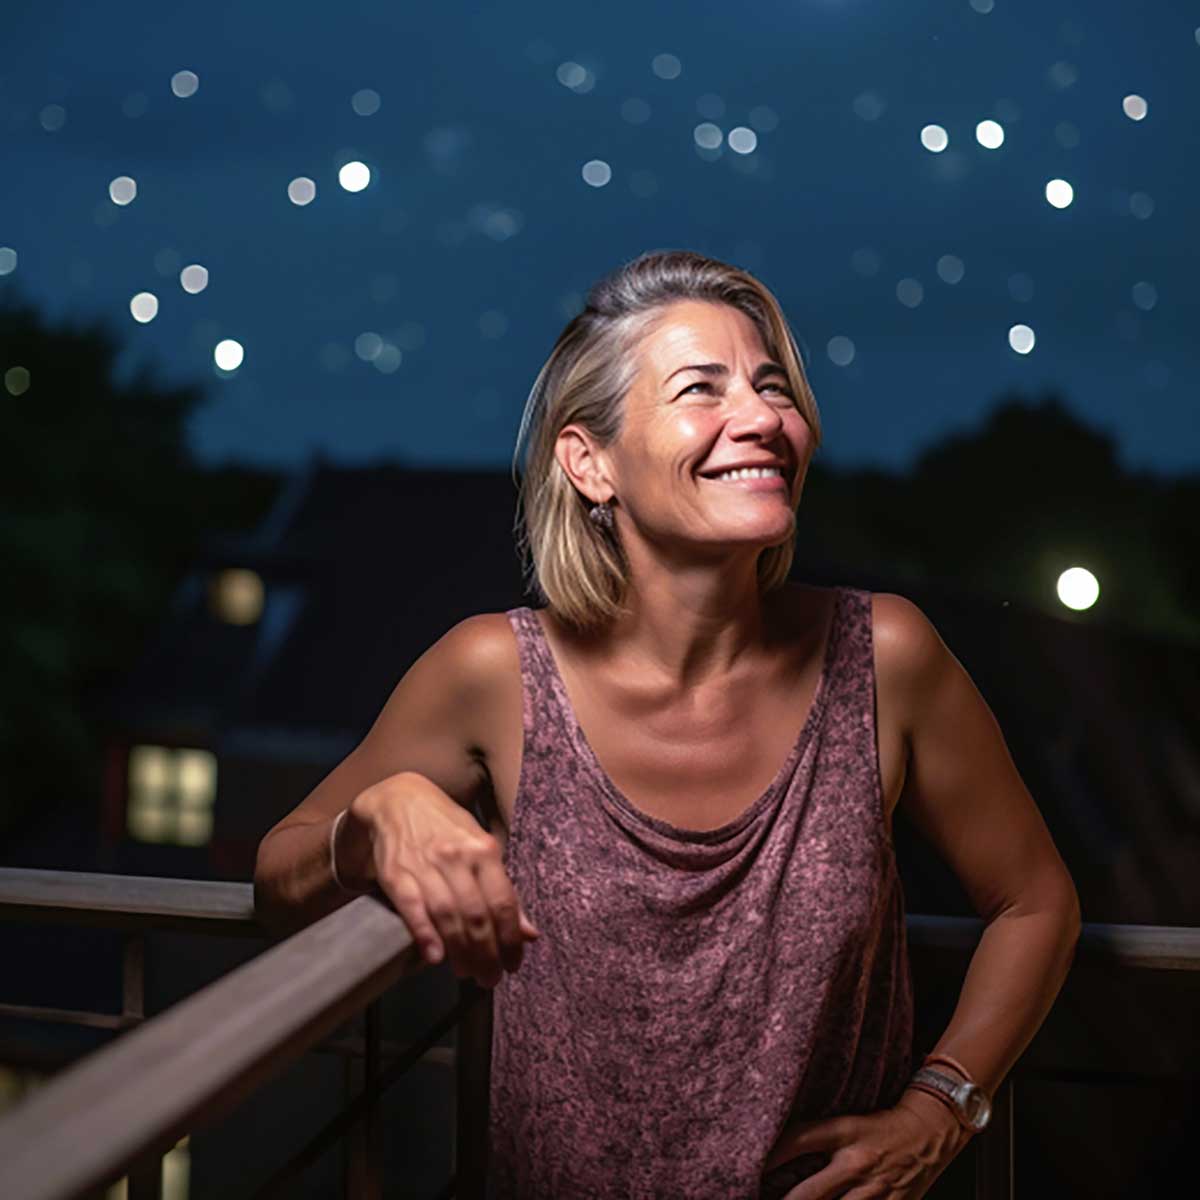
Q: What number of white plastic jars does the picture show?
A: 0